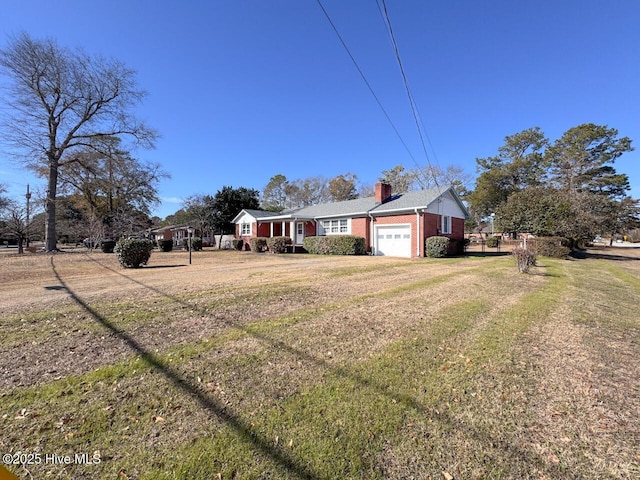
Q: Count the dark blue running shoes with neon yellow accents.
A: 0